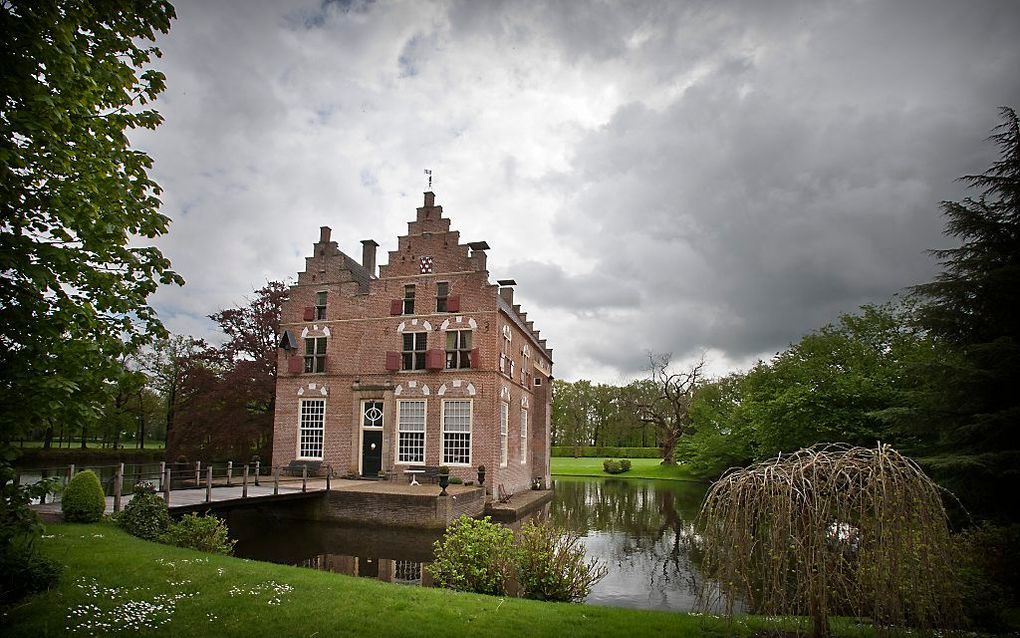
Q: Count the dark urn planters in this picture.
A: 2